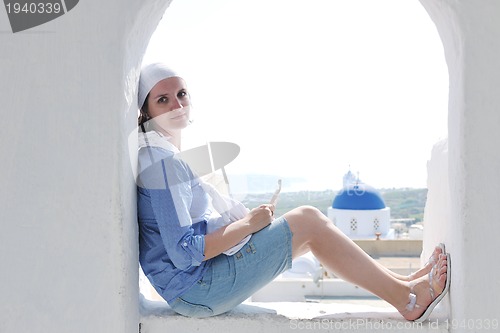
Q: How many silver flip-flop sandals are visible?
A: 2